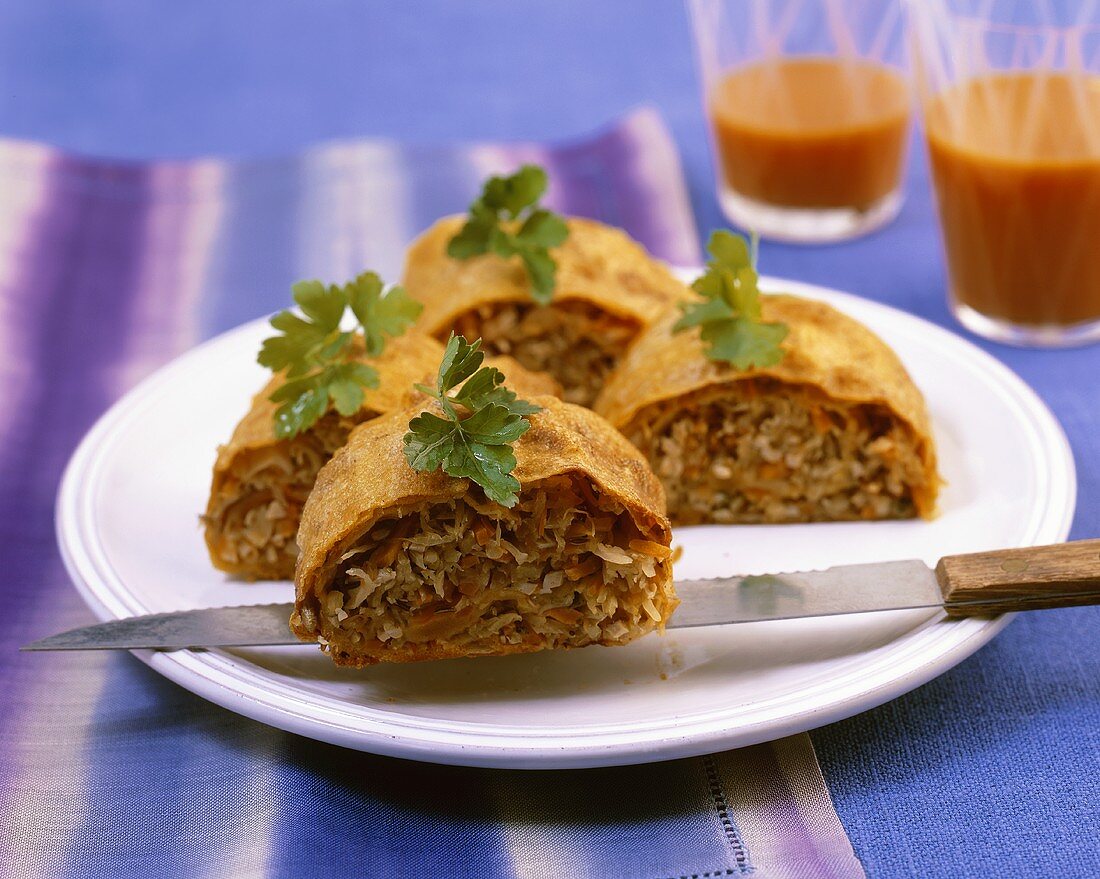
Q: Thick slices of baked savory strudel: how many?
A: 4